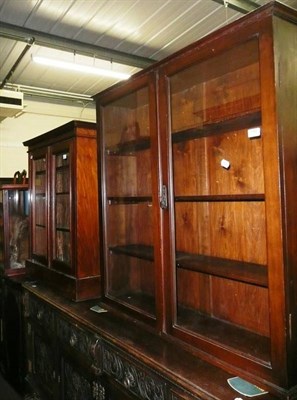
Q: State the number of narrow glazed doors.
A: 2